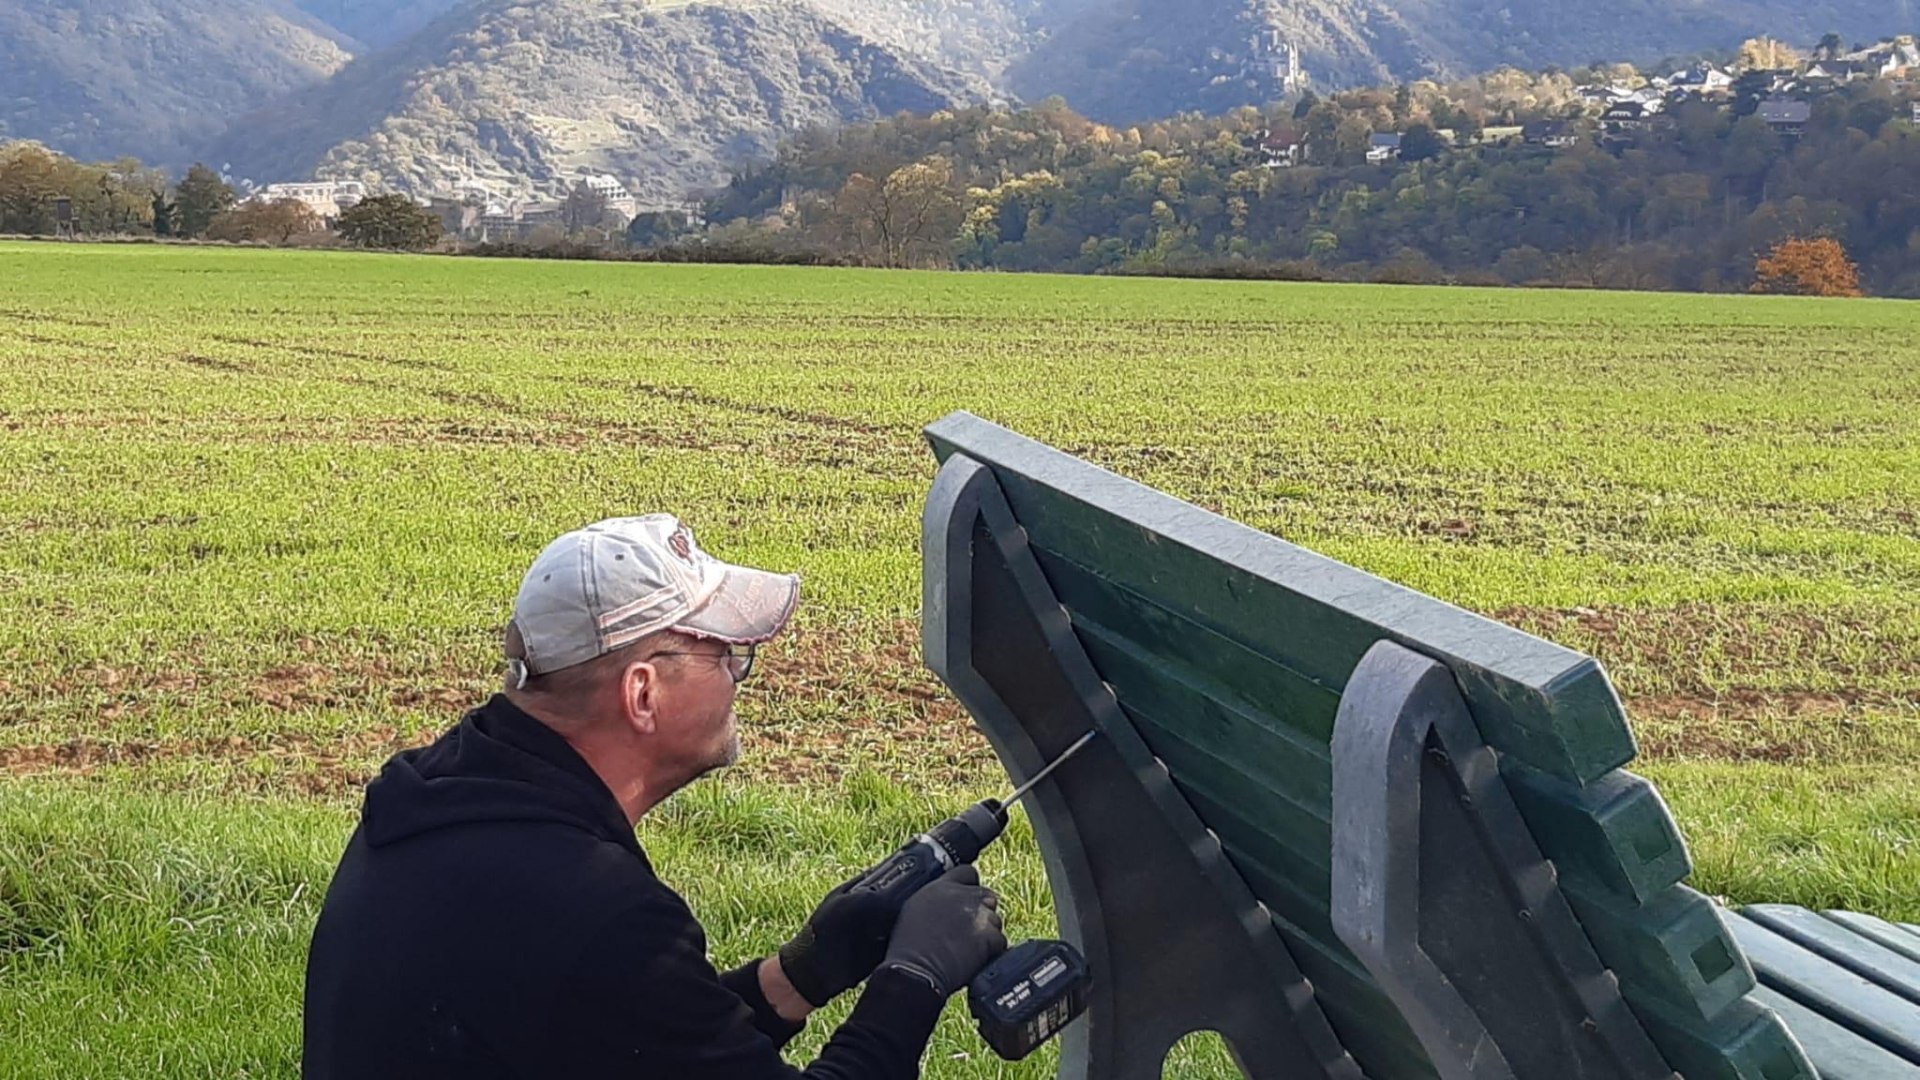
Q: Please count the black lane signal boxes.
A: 0